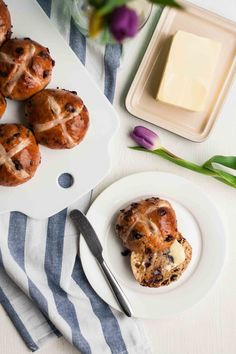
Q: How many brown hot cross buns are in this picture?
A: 6